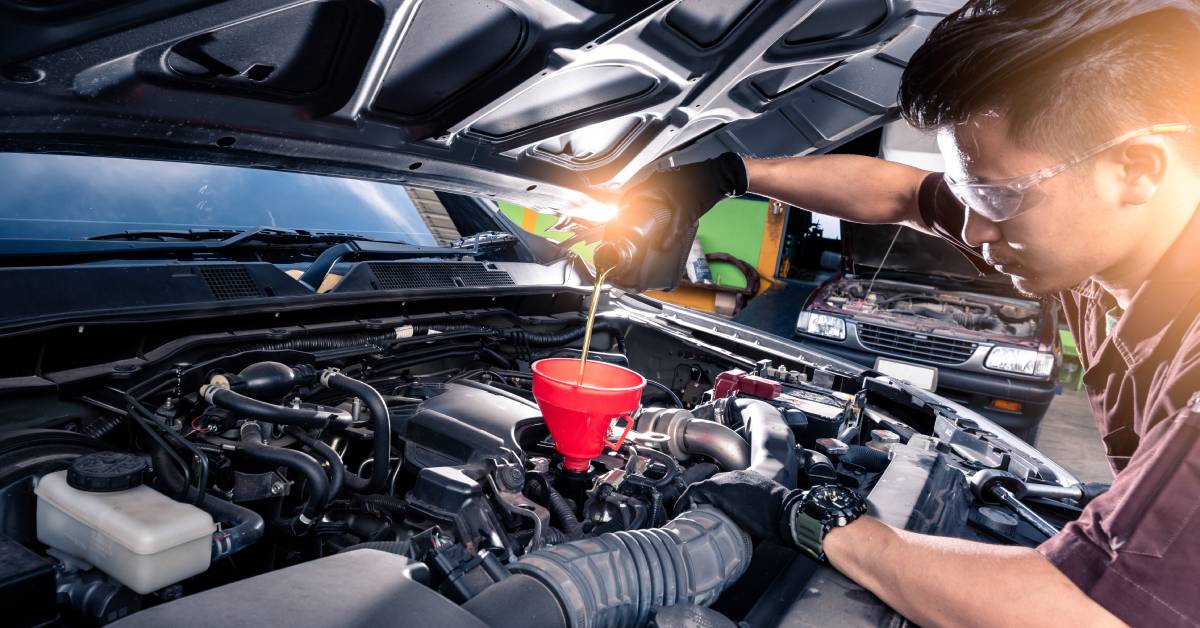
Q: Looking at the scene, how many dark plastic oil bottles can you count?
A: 1